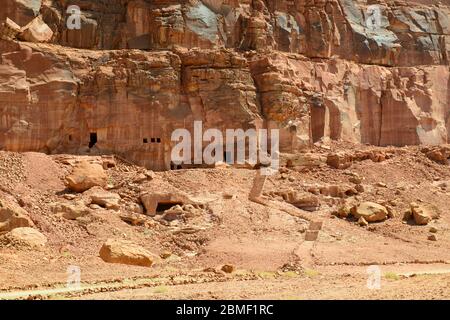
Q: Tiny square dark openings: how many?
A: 3